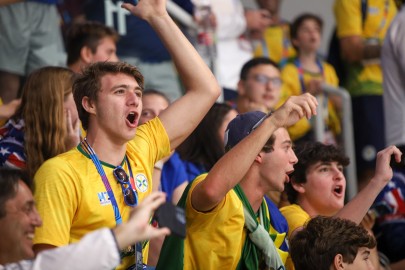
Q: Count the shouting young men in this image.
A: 3